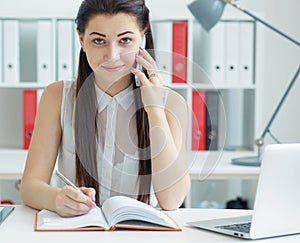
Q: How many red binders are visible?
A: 3